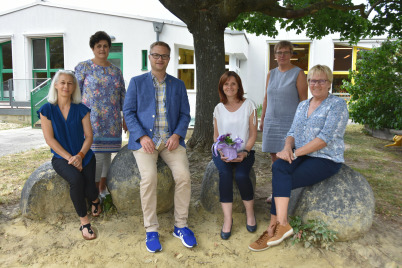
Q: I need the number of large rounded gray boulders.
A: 4